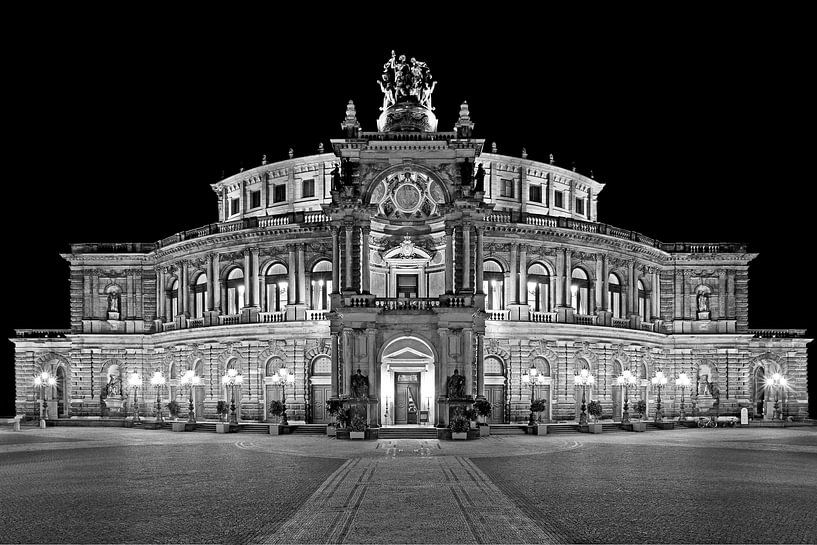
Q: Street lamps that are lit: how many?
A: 12